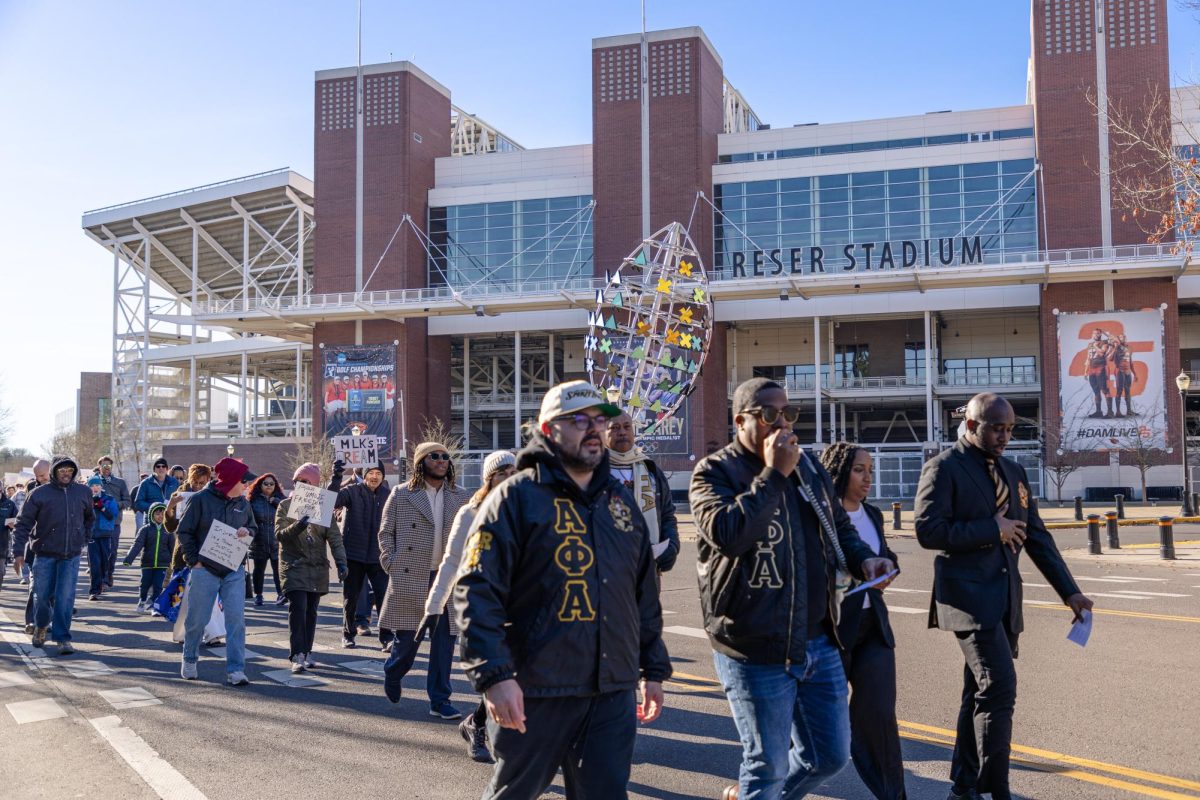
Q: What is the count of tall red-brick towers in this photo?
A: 3